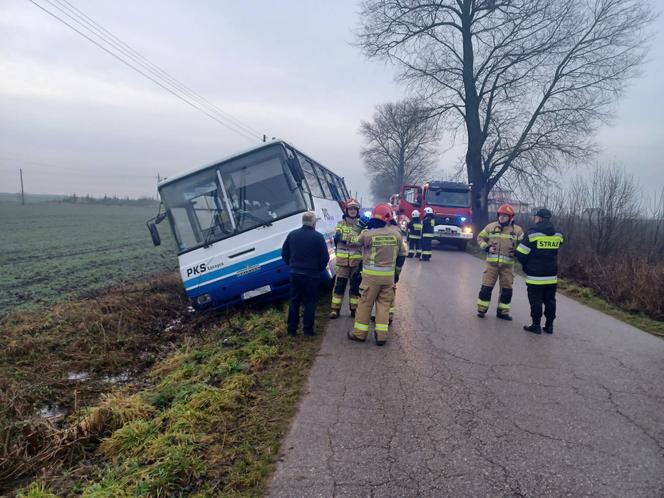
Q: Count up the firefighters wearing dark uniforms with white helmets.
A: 2